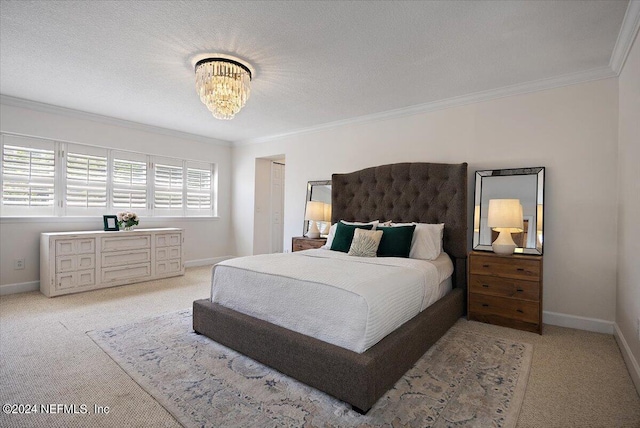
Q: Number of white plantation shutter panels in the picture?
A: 5